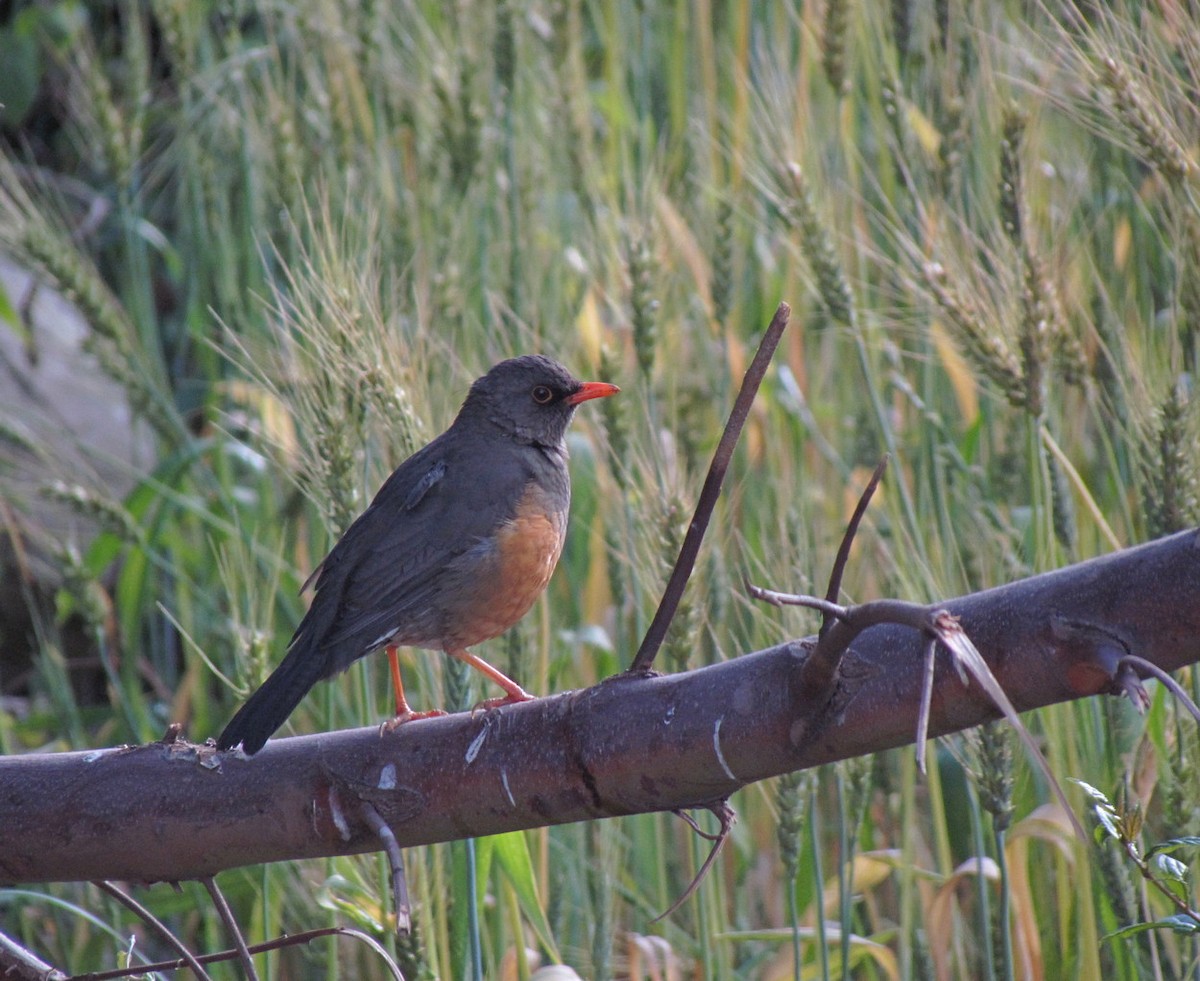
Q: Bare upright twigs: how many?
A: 2